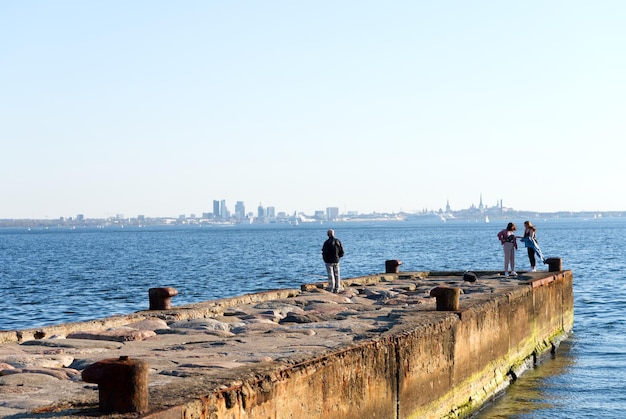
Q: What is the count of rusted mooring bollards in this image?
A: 5